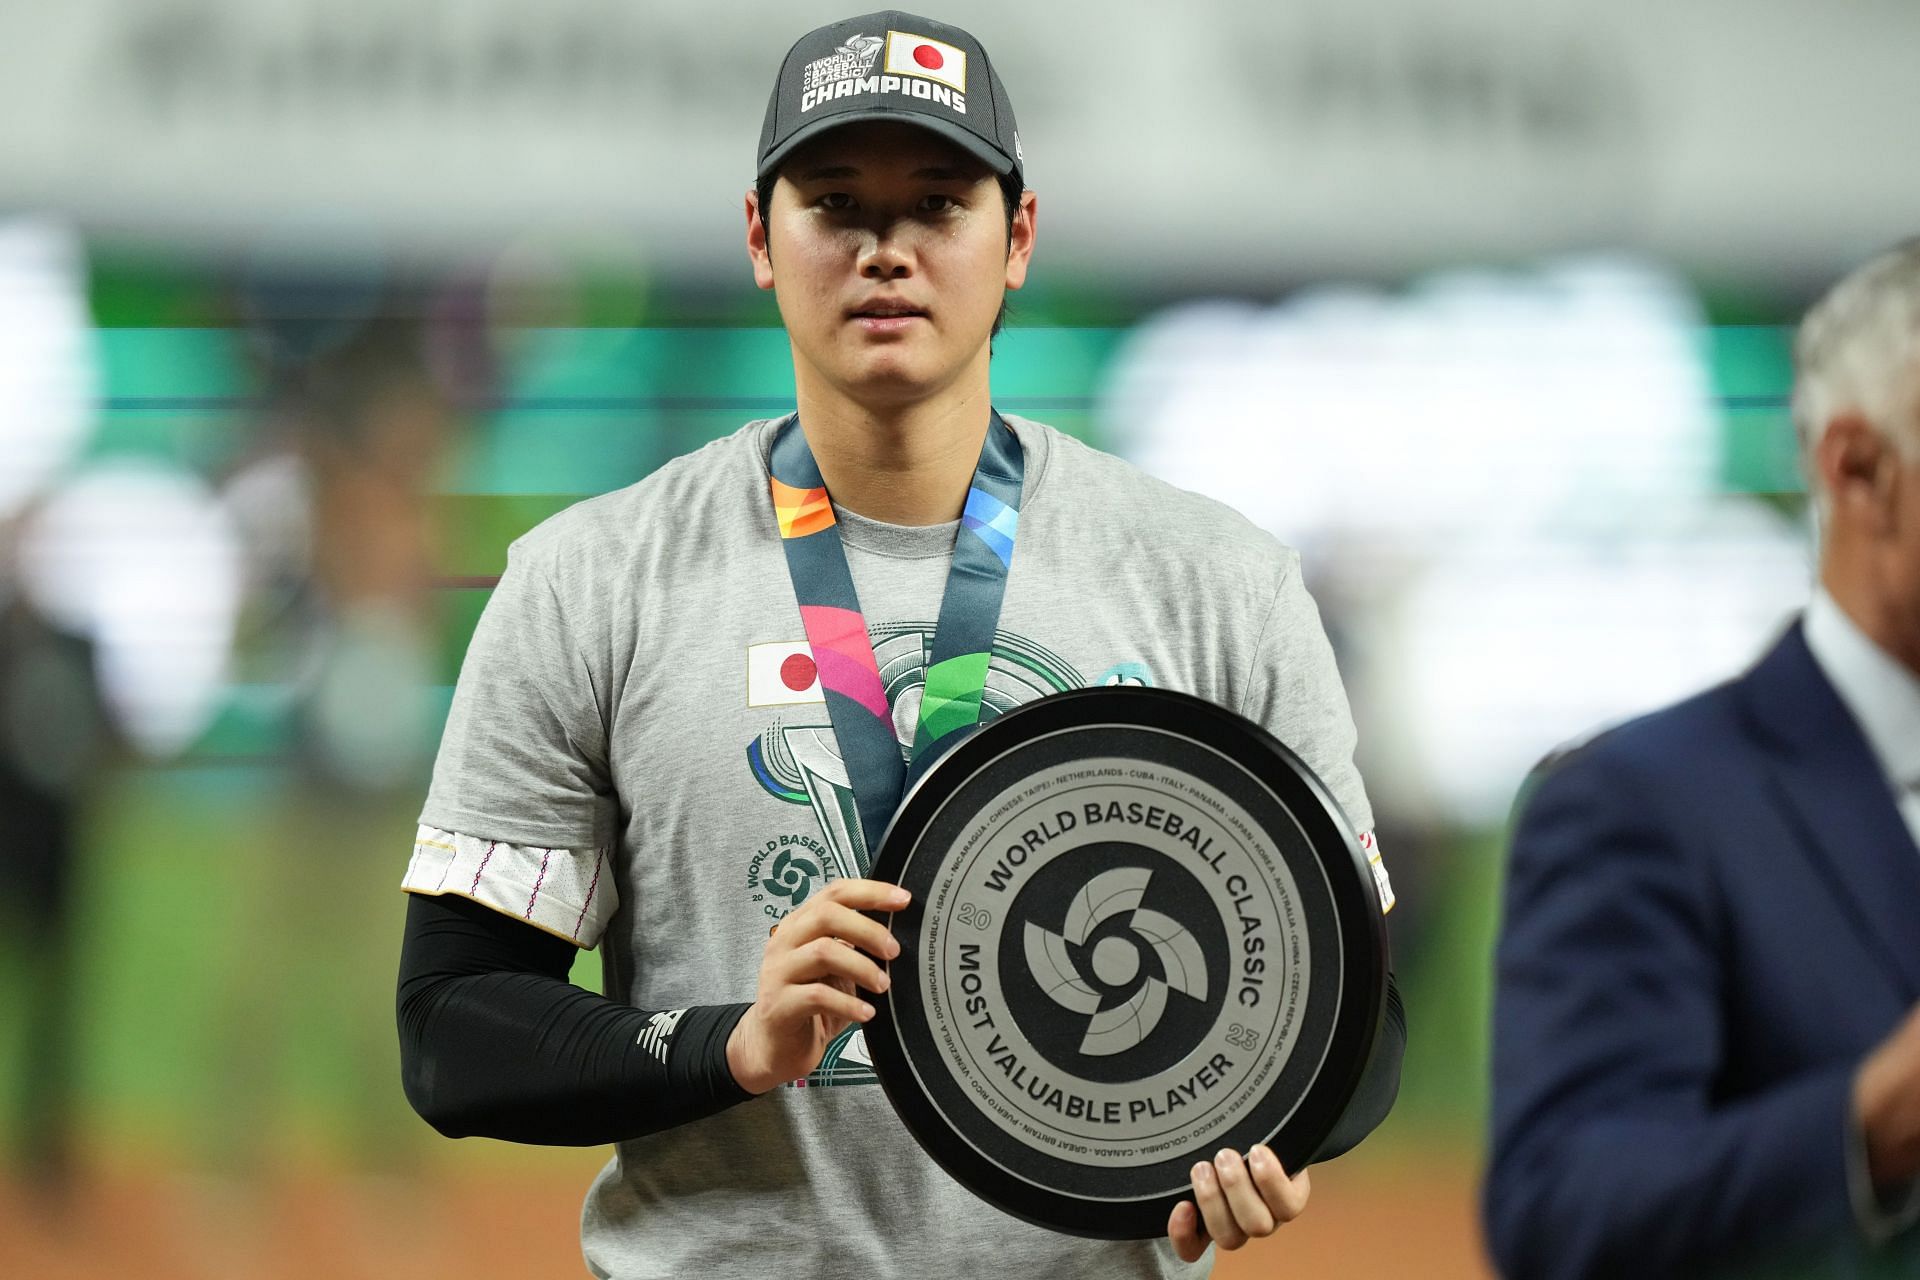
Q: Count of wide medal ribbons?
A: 1